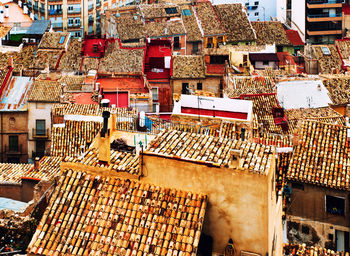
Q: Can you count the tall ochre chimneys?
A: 1